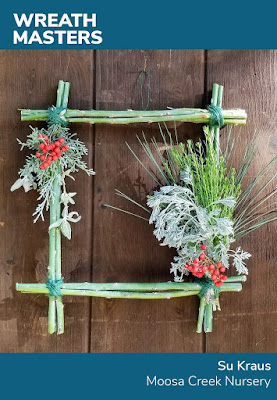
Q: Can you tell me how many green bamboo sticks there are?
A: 8